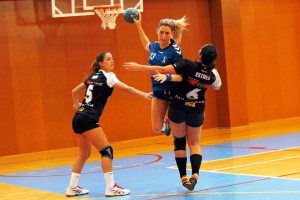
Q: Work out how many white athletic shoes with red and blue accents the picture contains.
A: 2